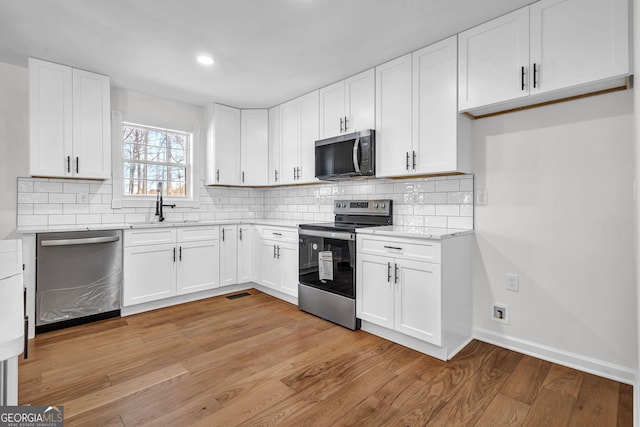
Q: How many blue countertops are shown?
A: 0